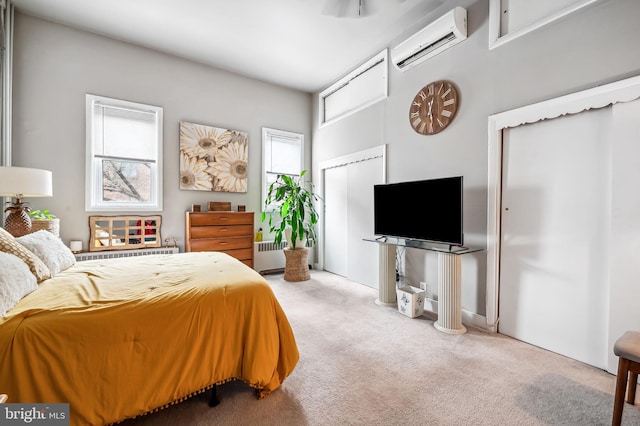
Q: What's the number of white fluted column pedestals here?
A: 2